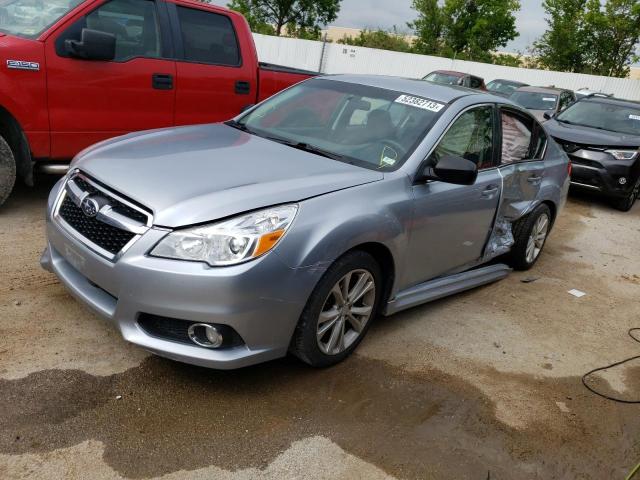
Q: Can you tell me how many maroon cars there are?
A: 1